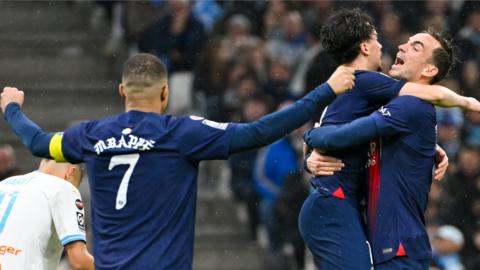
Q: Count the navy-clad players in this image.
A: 3